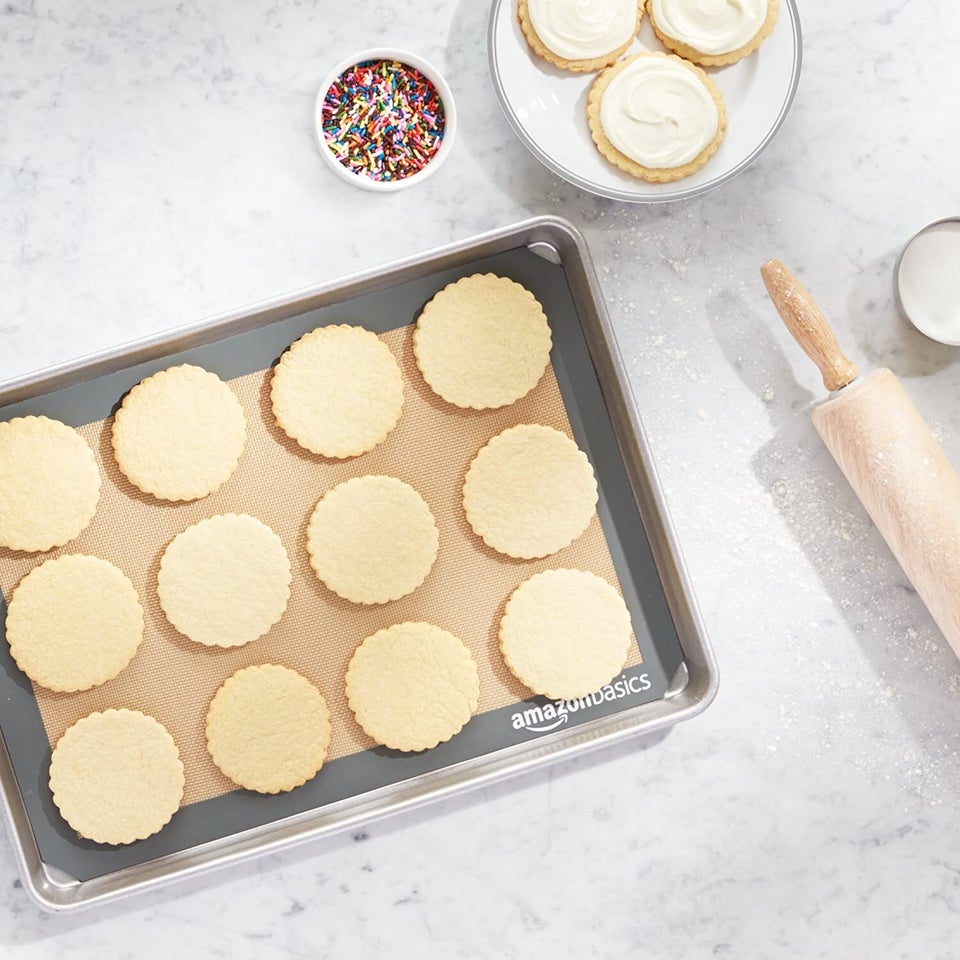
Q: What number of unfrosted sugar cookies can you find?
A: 12